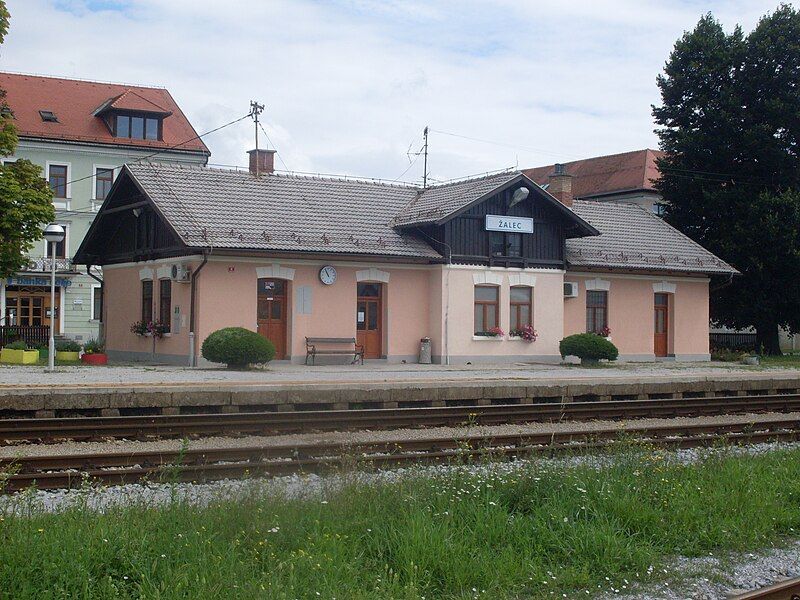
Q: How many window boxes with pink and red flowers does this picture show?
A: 5